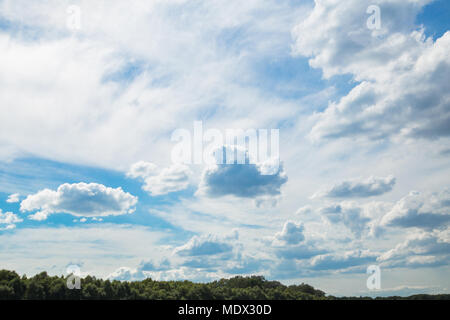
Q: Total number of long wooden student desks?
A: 0